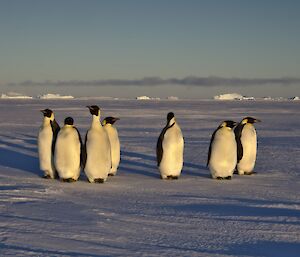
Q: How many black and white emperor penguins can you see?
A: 7